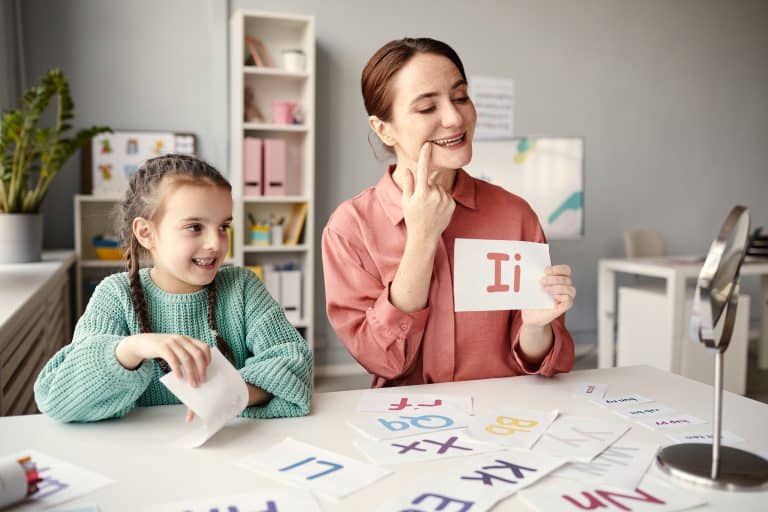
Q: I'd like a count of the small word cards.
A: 5